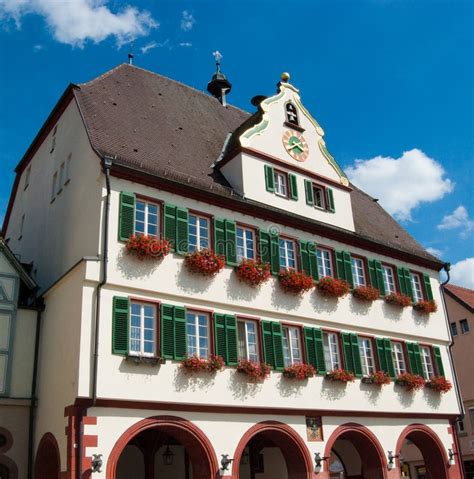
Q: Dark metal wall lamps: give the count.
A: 5